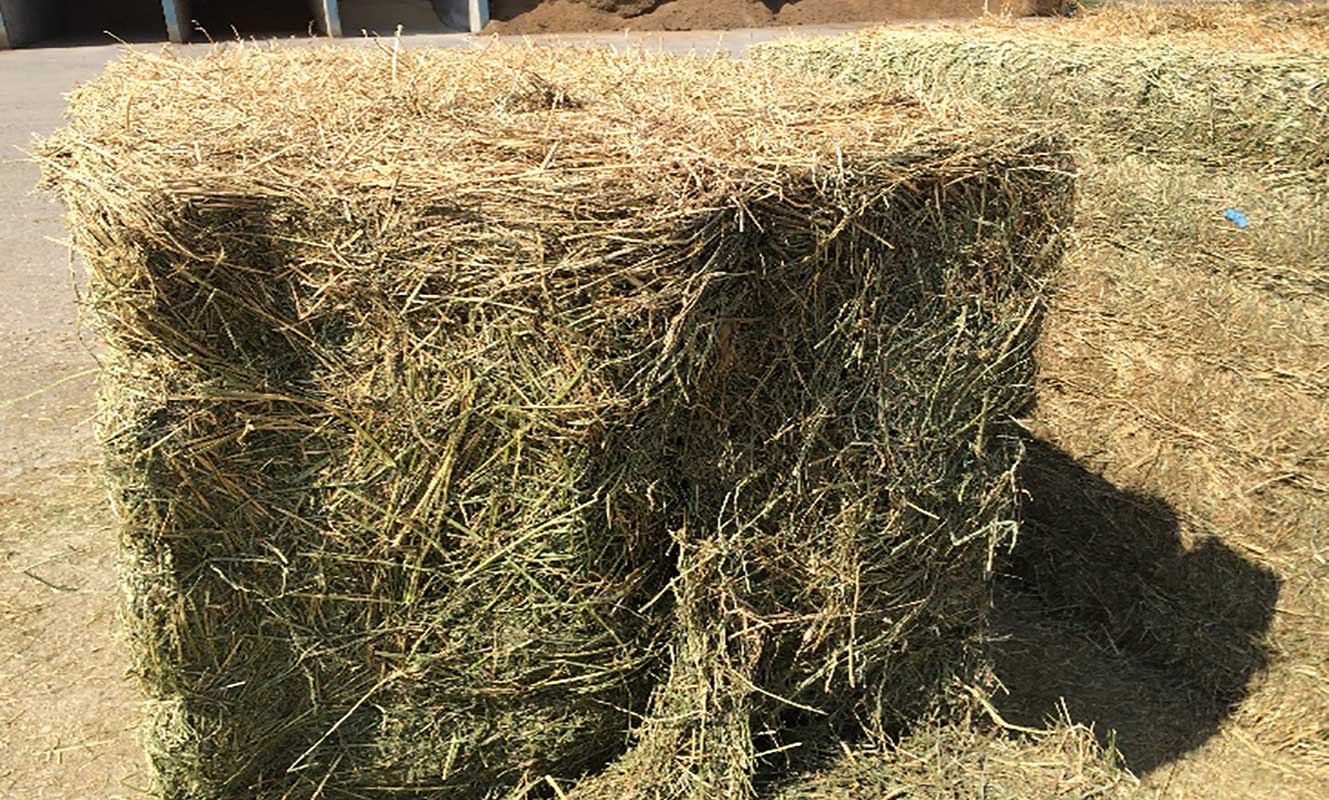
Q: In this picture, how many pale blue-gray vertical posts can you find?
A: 4